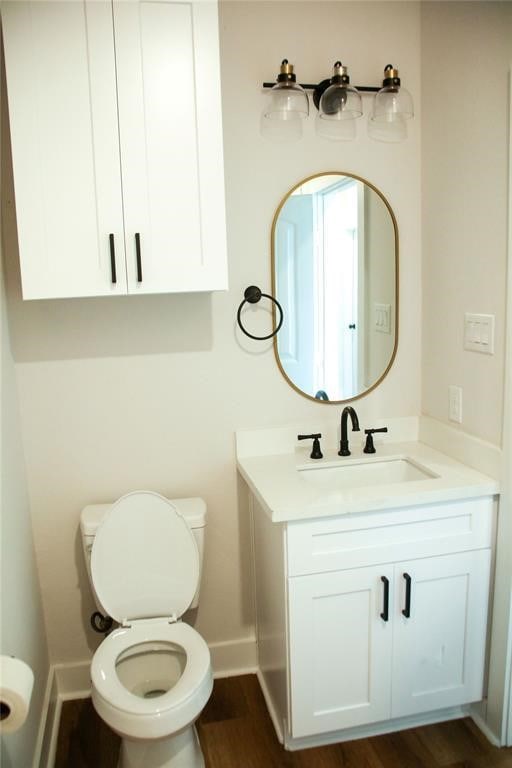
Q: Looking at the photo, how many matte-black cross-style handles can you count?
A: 2